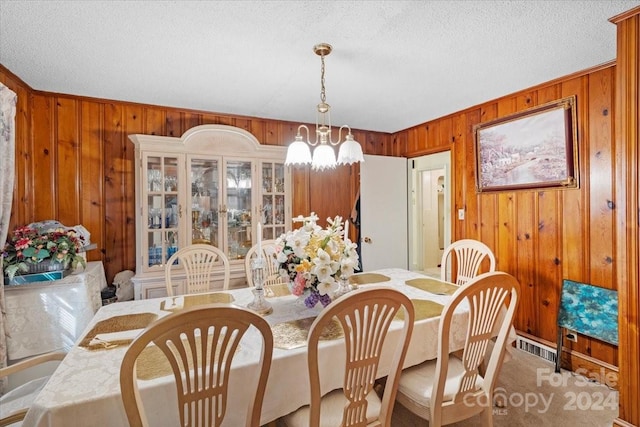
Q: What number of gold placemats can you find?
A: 8